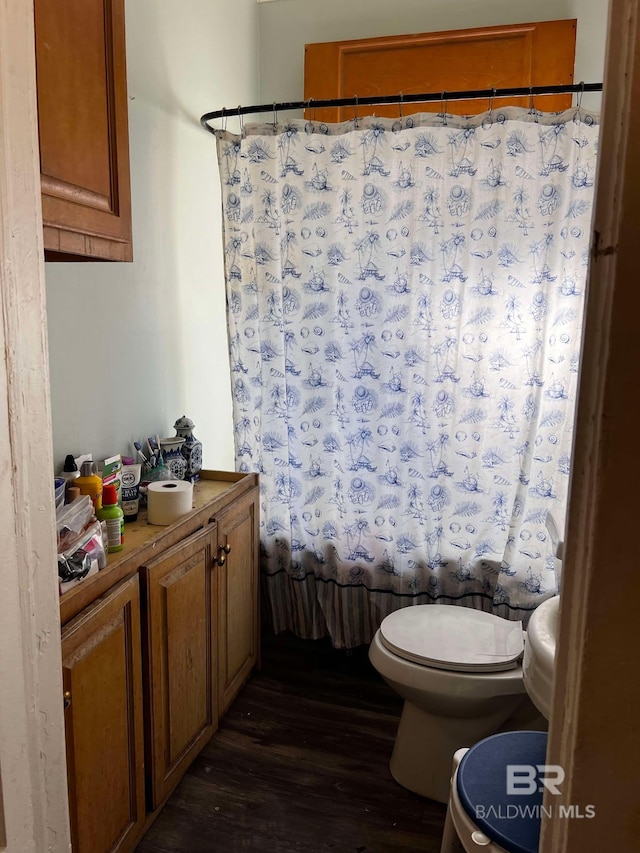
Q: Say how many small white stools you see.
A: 1